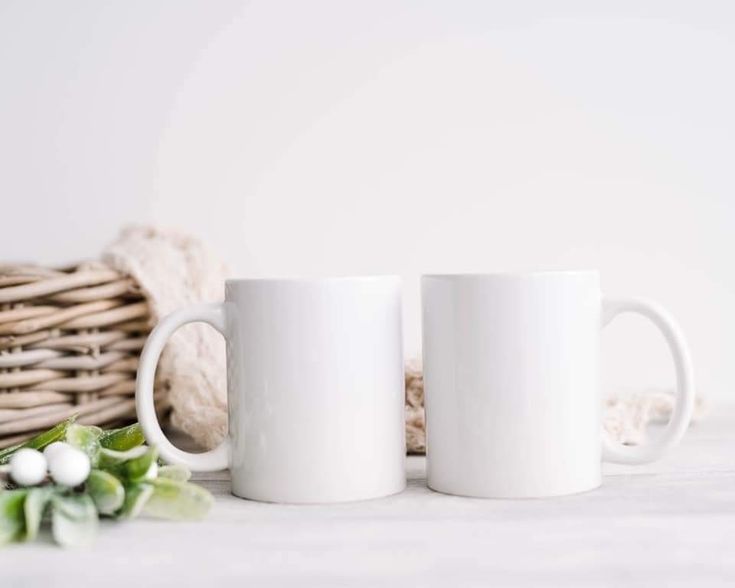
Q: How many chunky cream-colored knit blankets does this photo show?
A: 1